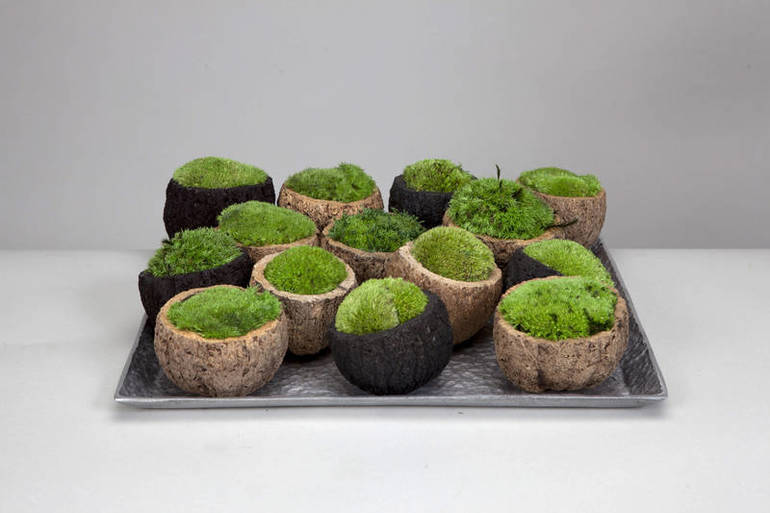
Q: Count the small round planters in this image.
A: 14